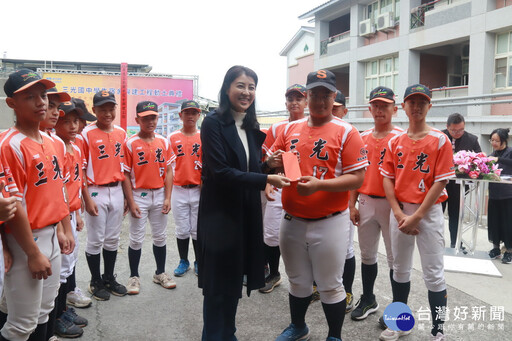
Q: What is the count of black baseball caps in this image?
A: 12